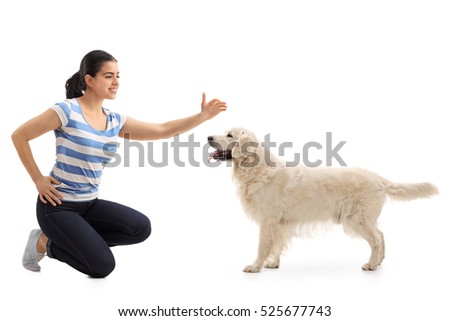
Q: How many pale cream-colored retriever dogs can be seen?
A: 1